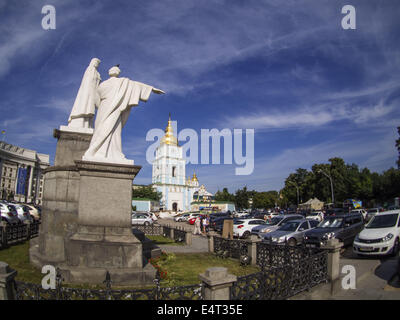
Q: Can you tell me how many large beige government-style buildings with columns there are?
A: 1